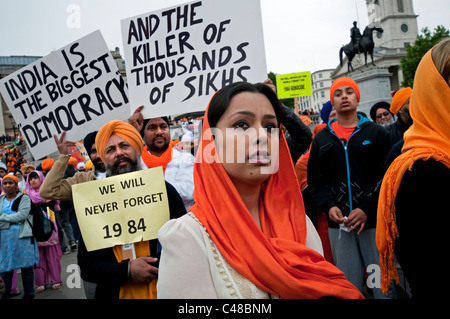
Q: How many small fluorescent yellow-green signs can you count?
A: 1